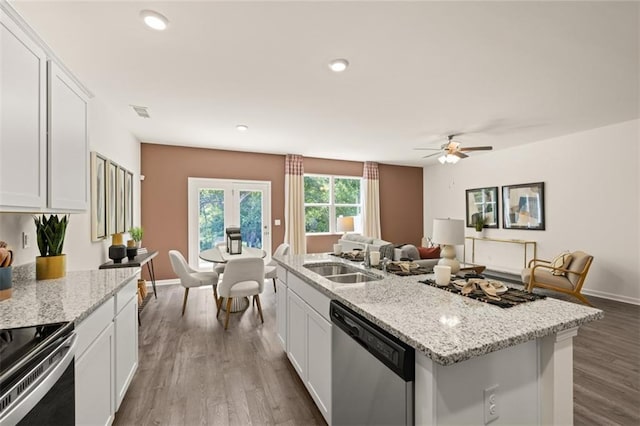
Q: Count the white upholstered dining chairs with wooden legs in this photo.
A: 4